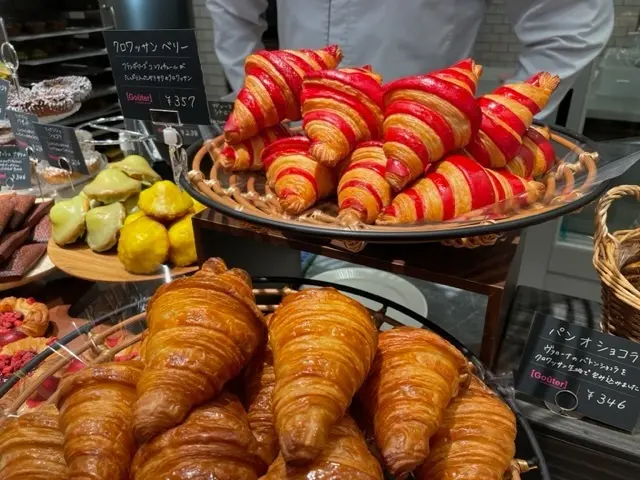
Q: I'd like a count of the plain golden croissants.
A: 9